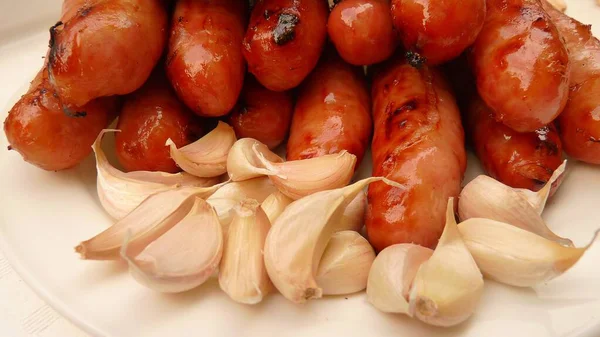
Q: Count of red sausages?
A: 13